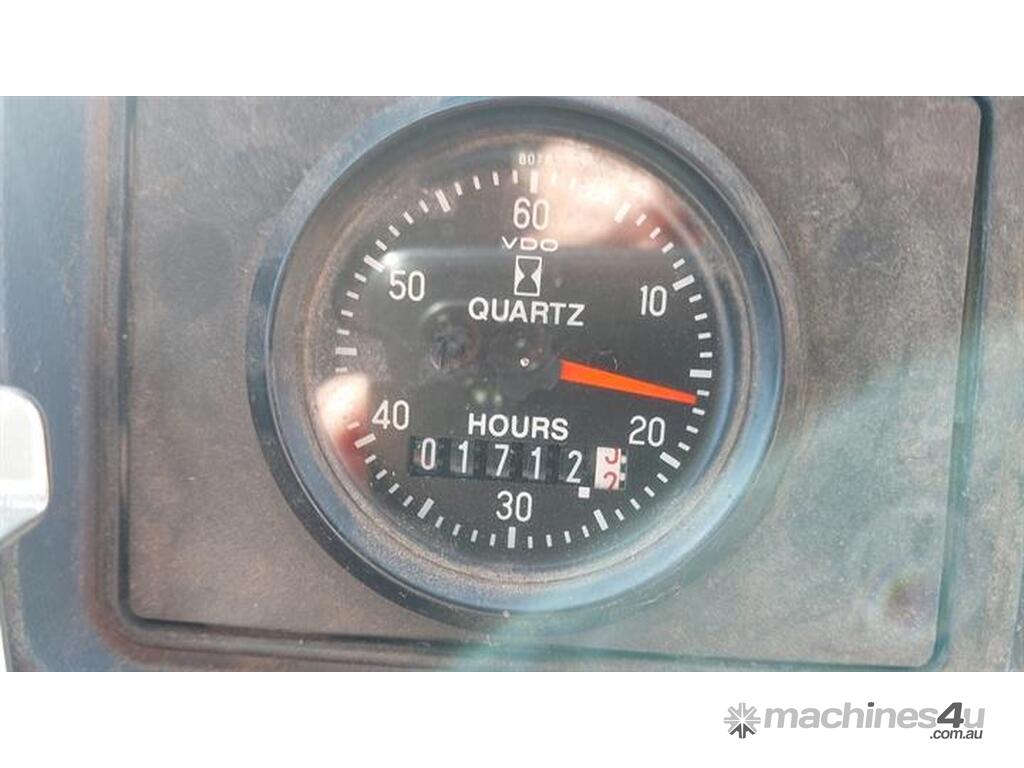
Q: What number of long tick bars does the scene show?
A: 12